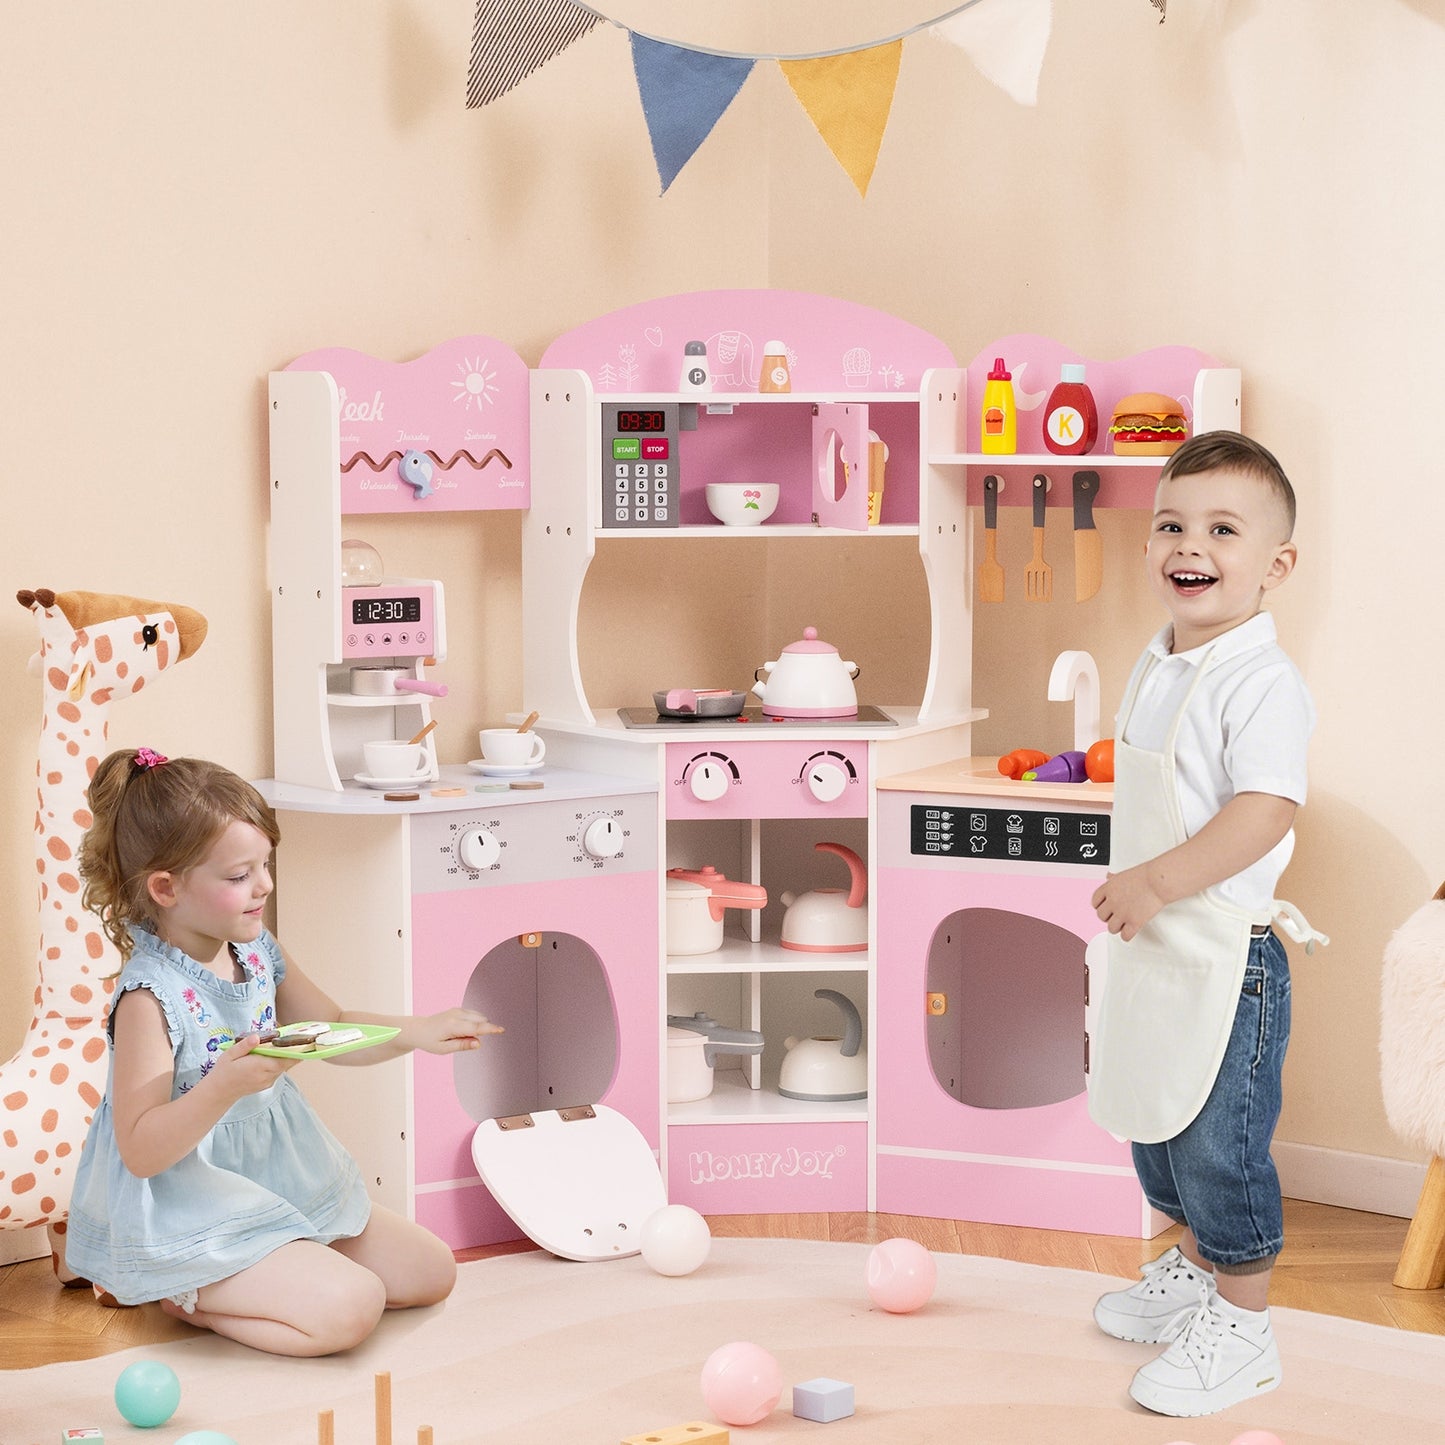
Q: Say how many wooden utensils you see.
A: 5